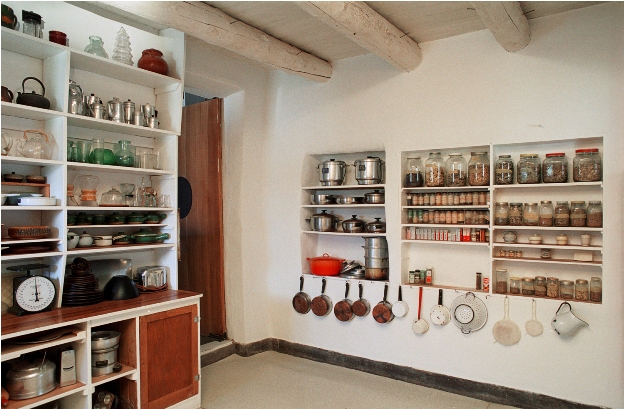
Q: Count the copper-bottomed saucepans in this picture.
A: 5